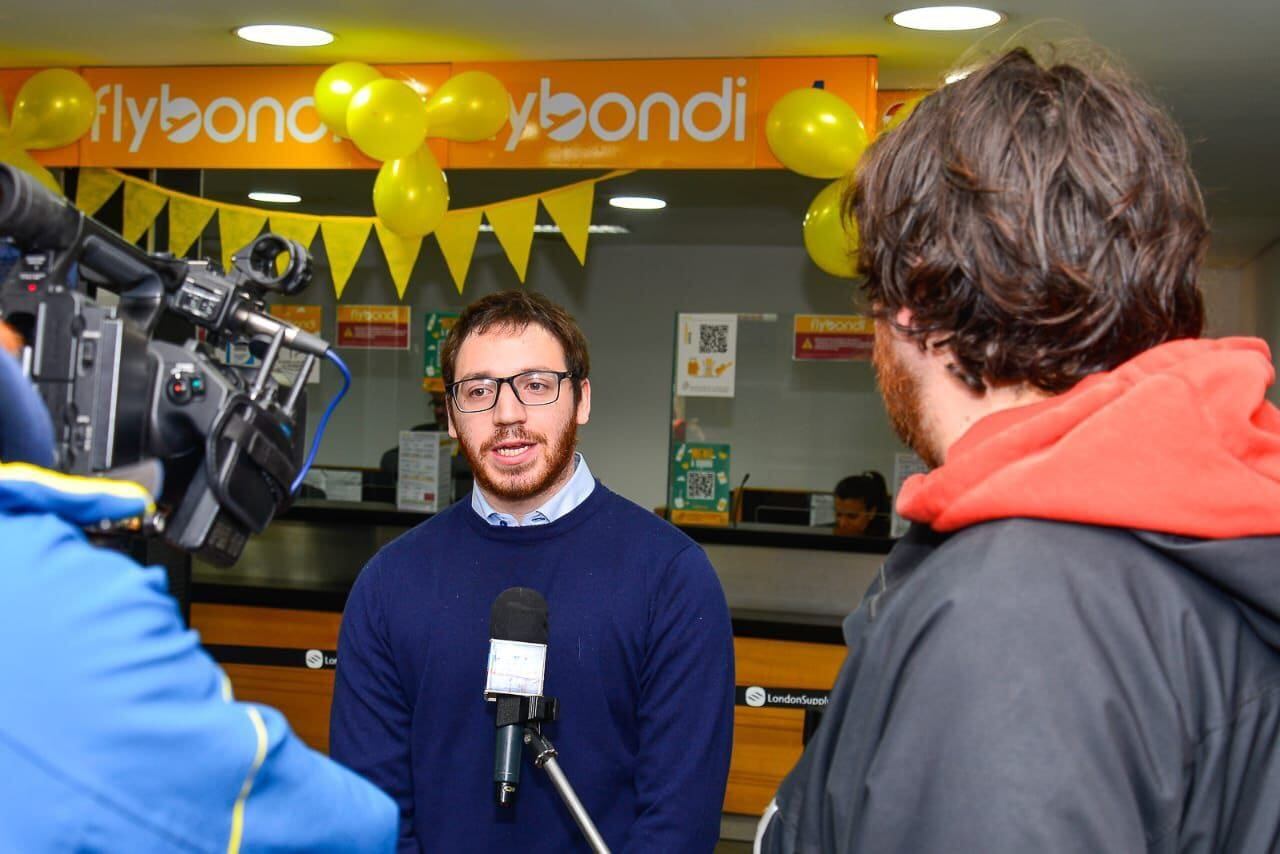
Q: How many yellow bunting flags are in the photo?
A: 10